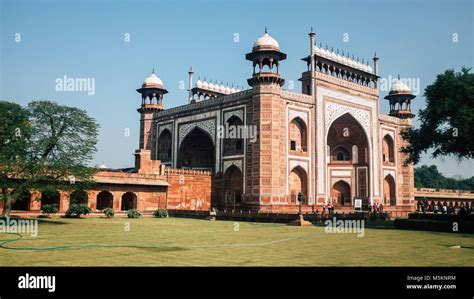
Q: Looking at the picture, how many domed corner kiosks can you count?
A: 3